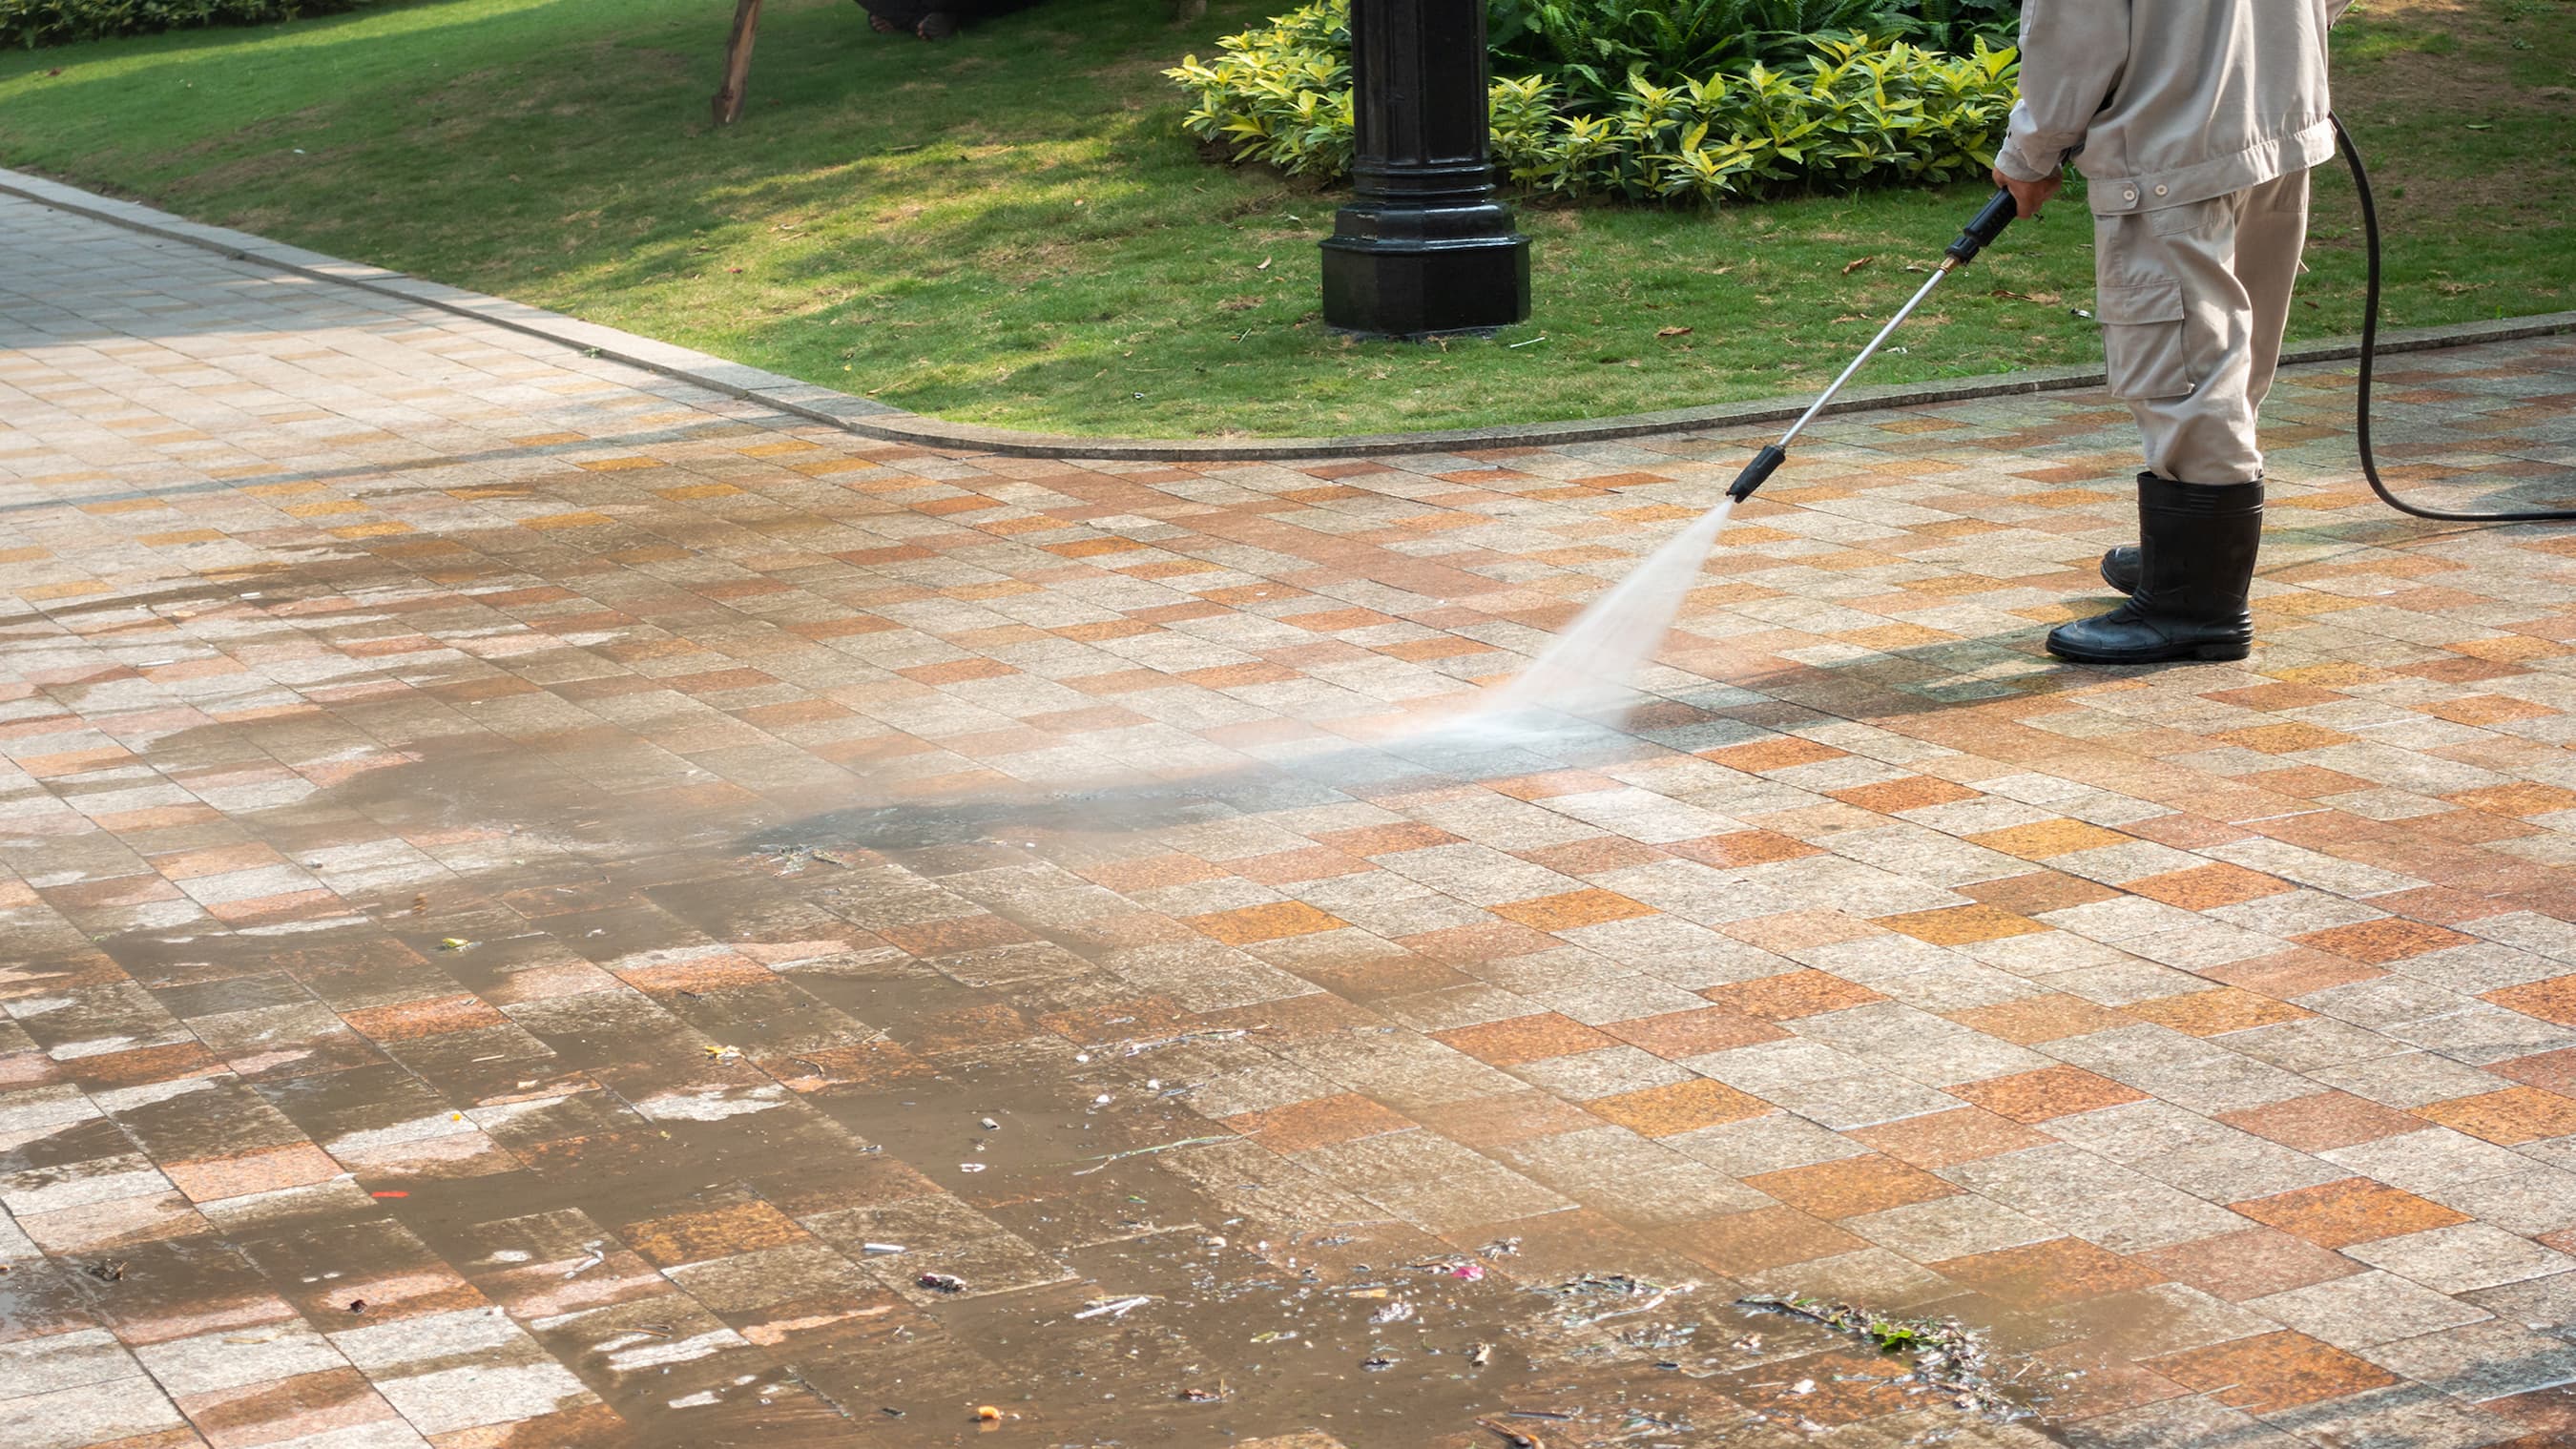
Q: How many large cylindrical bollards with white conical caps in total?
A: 0